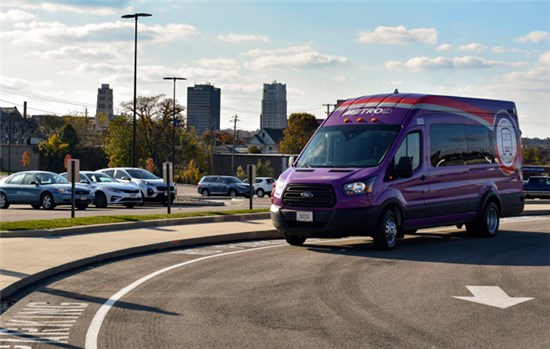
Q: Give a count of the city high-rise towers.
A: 3